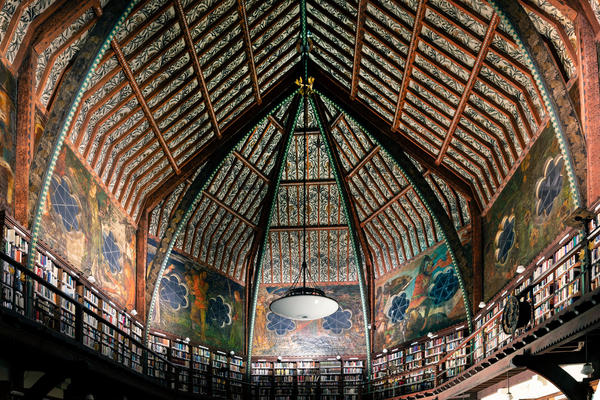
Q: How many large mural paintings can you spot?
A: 5